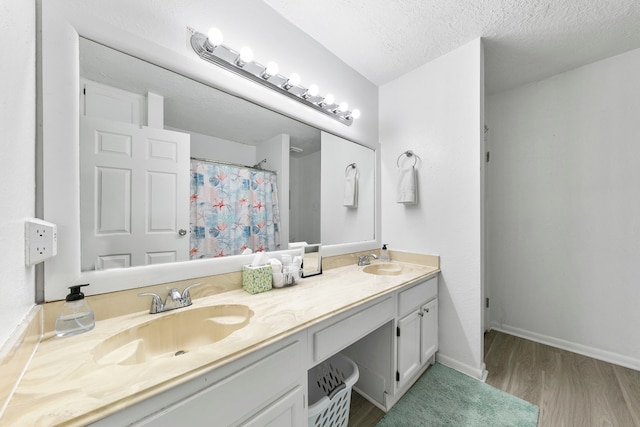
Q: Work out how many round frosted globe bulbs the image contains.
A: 8